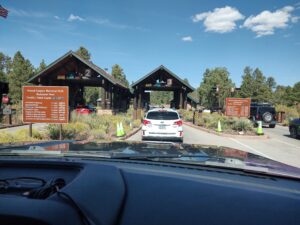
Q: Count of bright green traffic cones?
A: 4